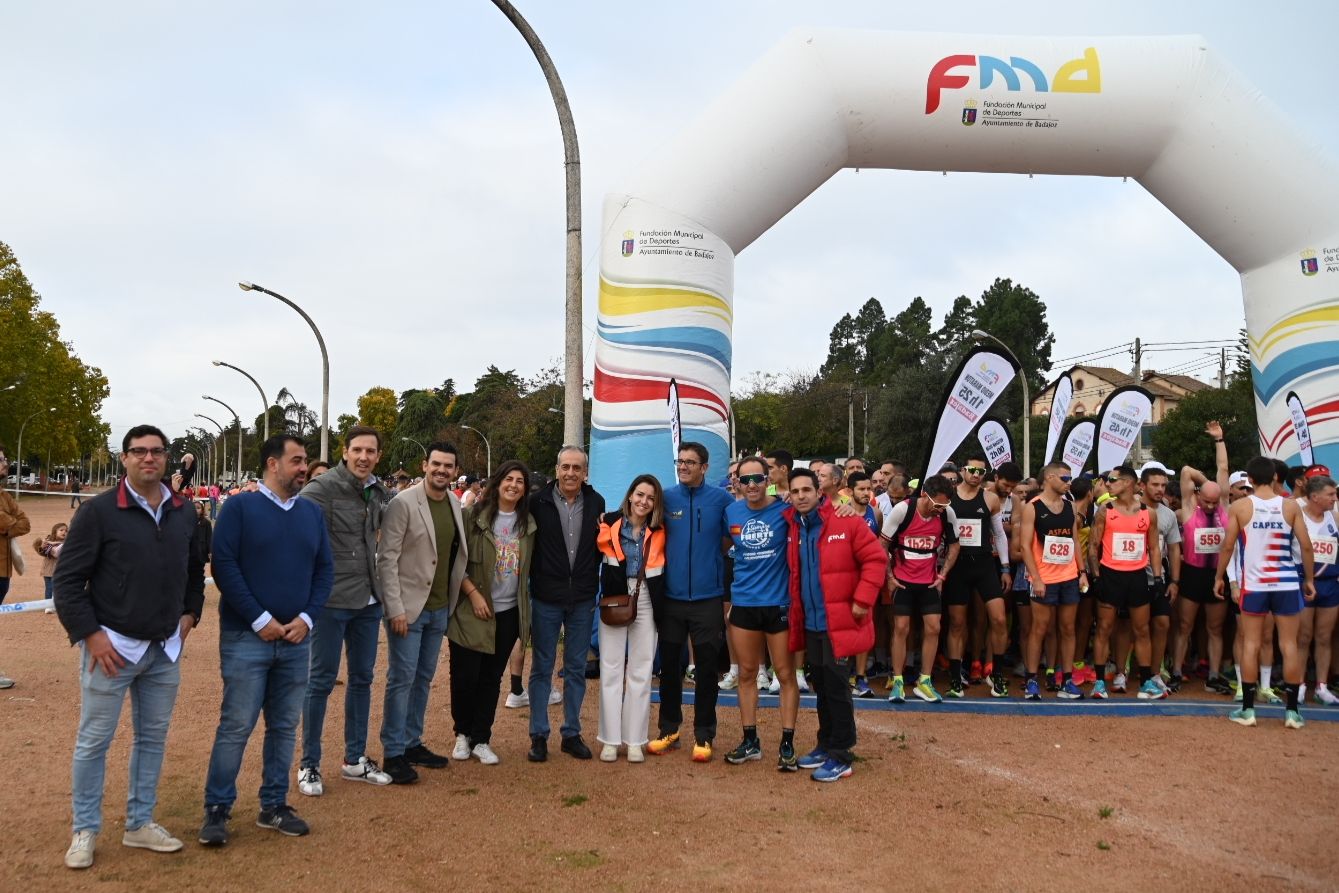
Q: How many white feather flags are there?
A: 7